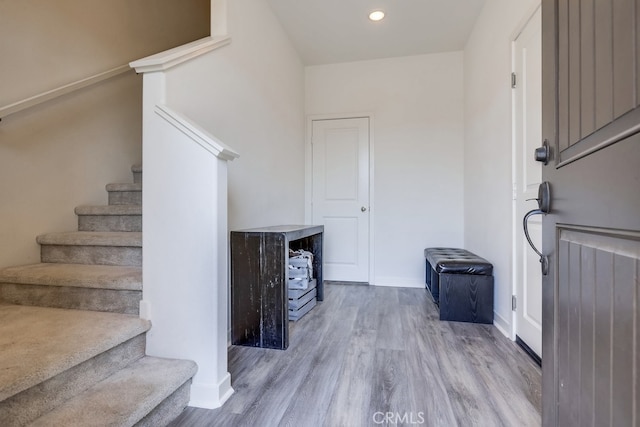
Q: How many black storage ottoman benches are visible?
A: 1